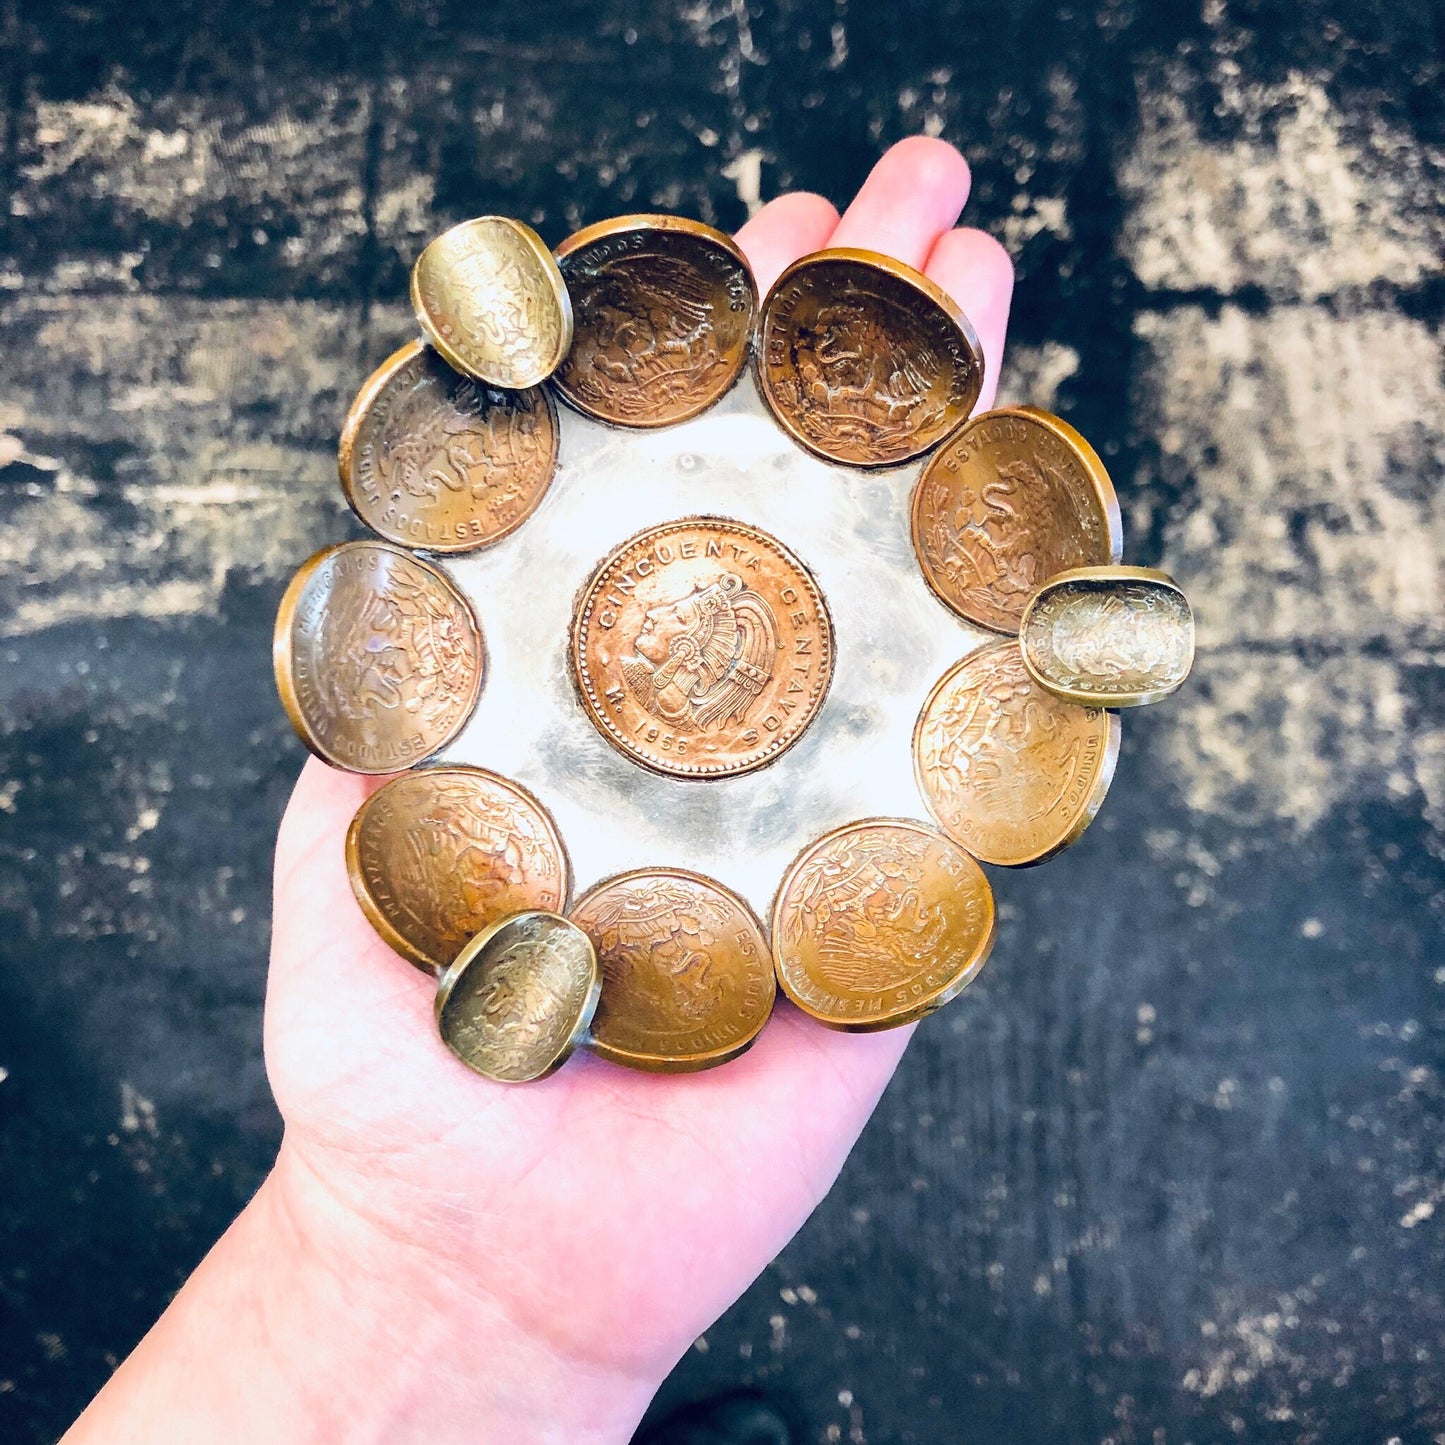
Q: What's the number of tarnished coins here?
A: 13